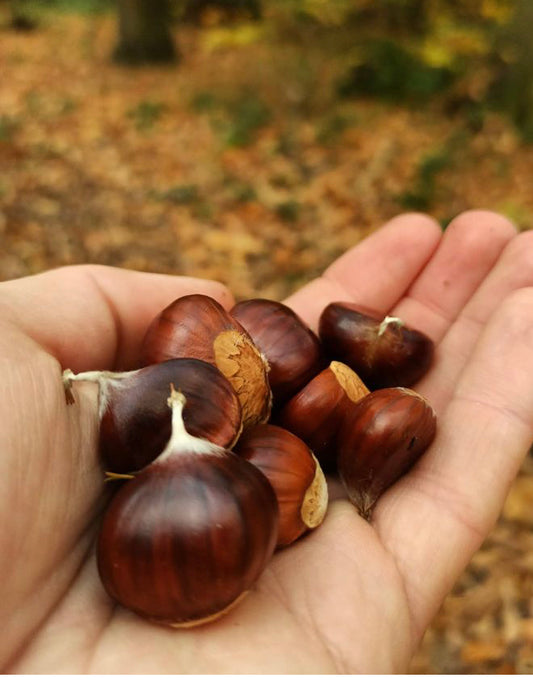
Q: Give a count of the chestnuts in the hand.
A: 8